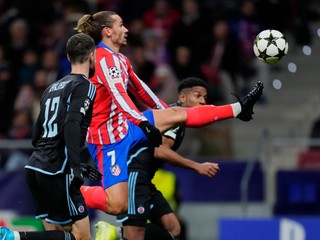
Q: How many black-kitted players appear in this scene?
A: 2